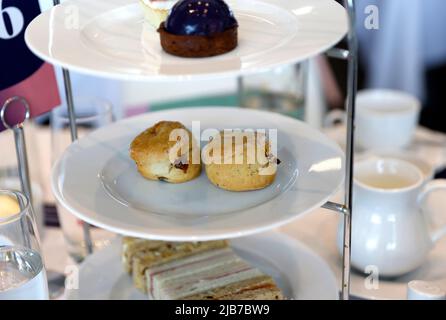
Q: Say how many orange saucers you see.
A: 0